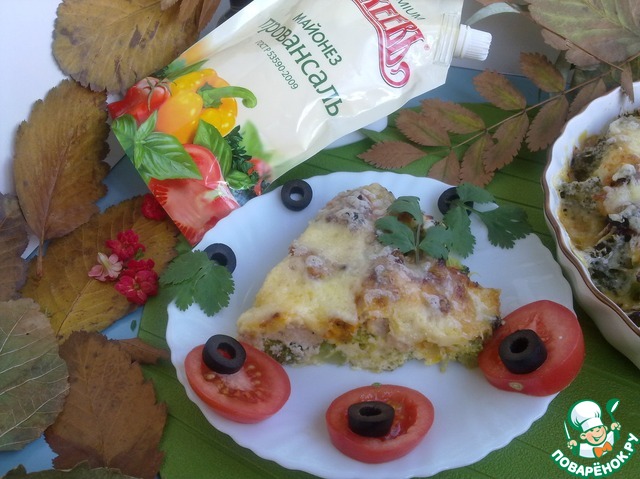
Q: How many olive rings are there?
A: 6